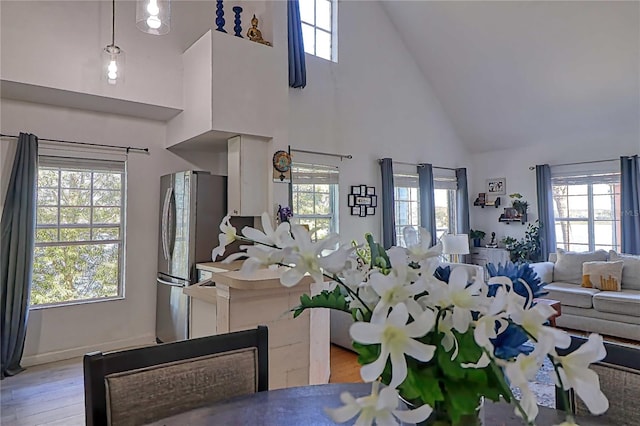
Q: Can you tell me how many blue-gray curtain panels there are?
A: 7